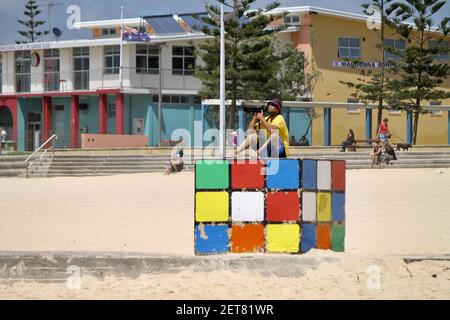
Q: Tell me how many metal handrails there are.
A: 1